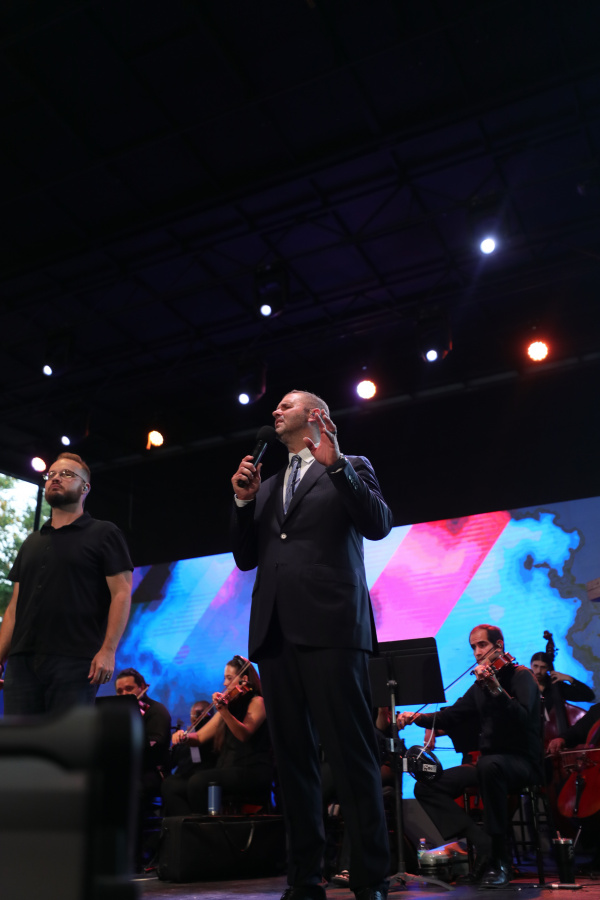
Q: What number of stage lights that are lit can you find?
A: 10